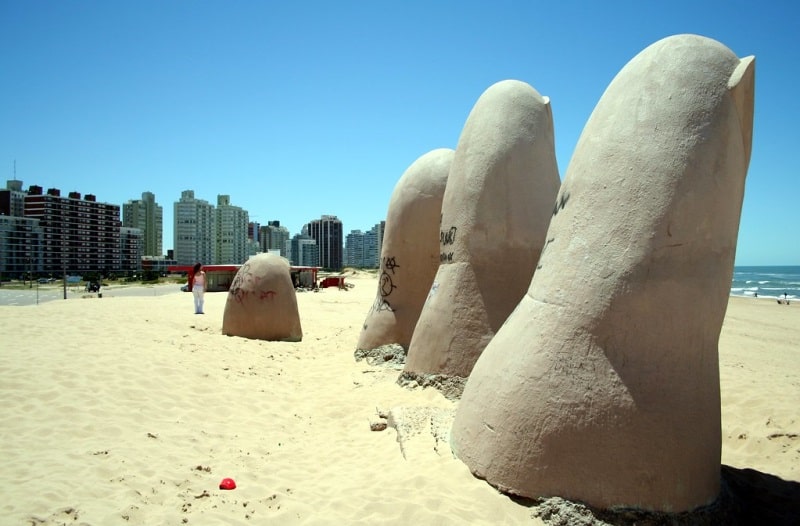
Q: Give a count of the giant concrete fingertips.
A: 4